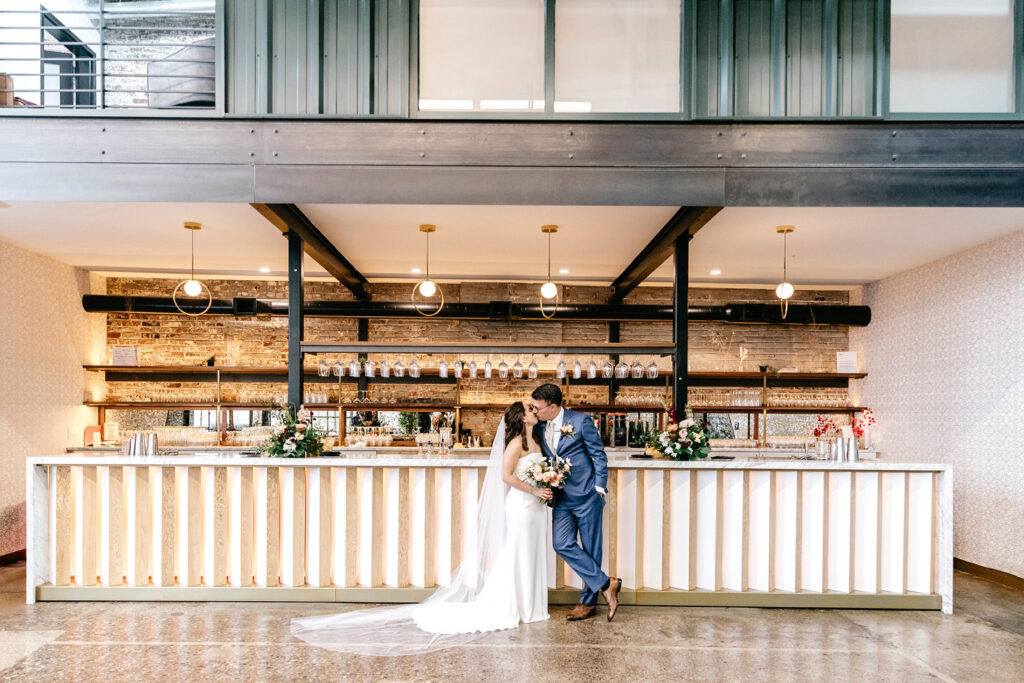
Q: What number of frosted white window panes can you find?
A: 3